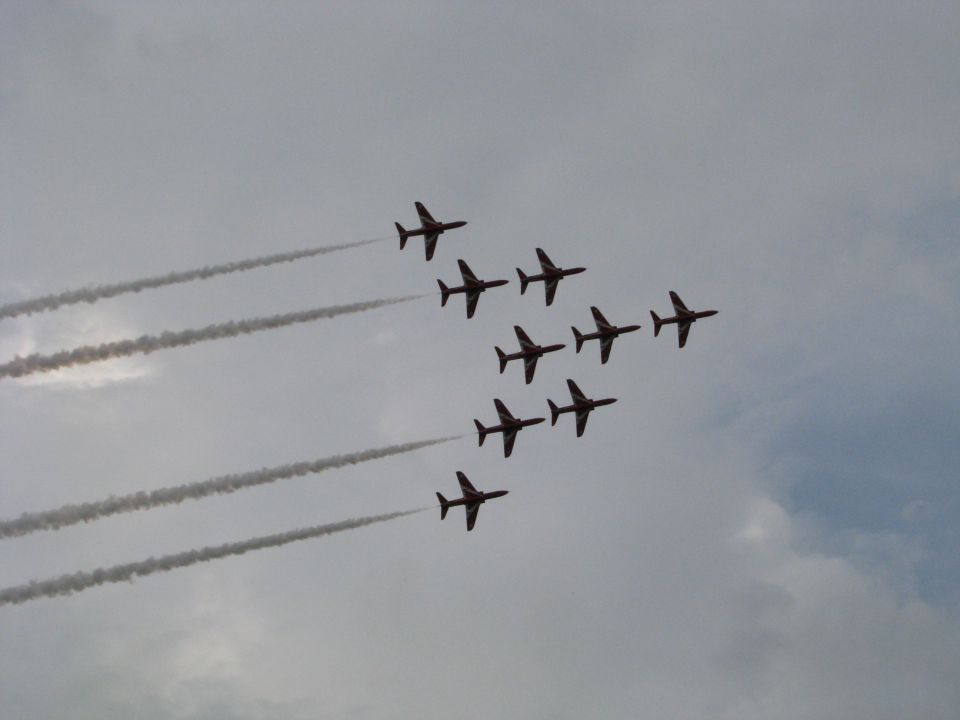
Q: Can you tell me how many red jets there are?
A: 9